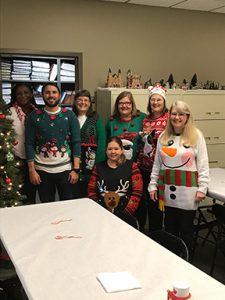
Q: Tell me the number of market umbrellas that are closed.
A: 0